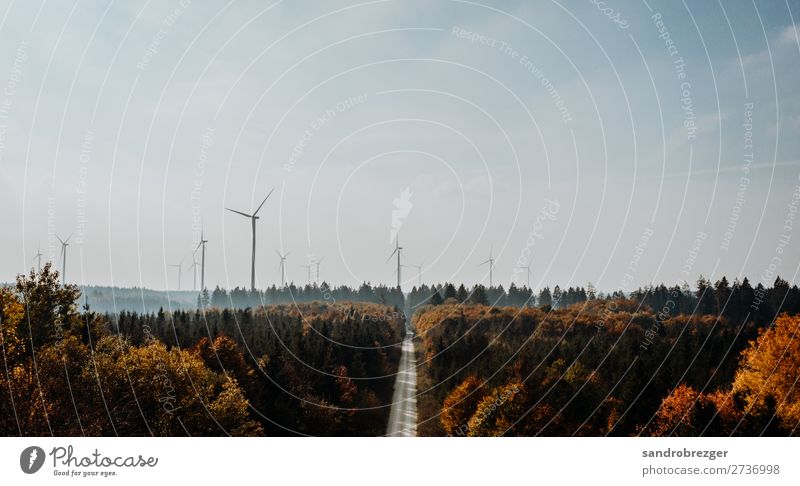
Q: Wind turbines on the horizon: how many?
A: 13